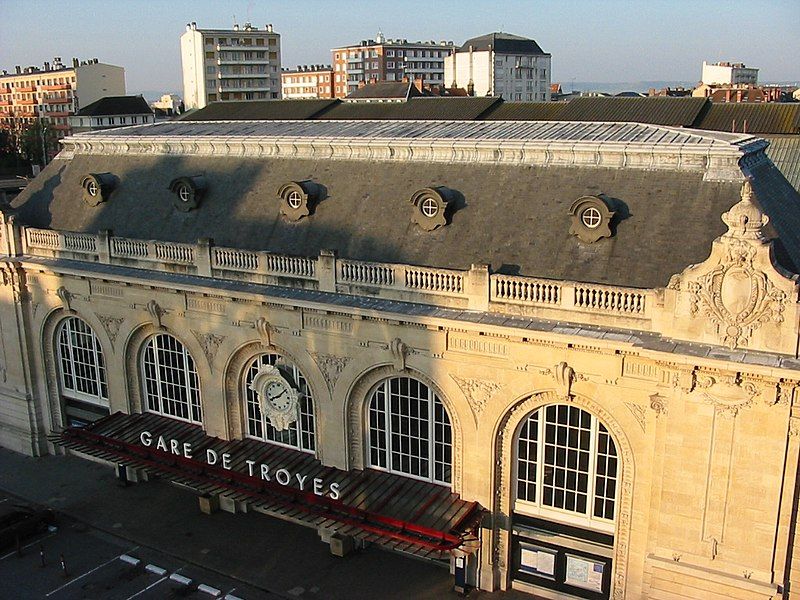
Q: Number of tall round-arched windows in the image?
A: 5